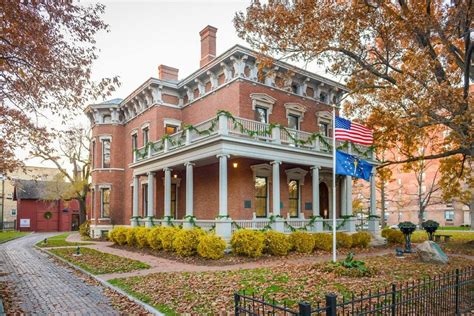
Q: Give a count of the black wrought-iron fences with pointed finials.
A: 1